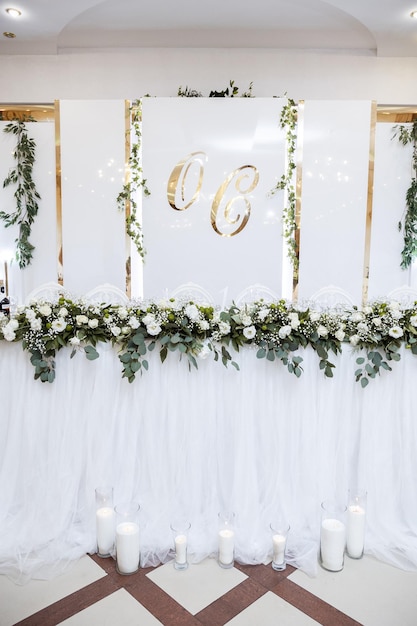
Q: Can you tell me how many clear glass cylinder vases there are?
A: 7